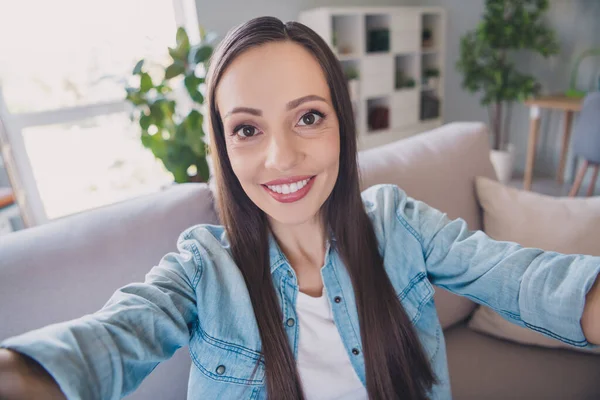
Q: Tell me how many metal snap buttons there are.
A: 5